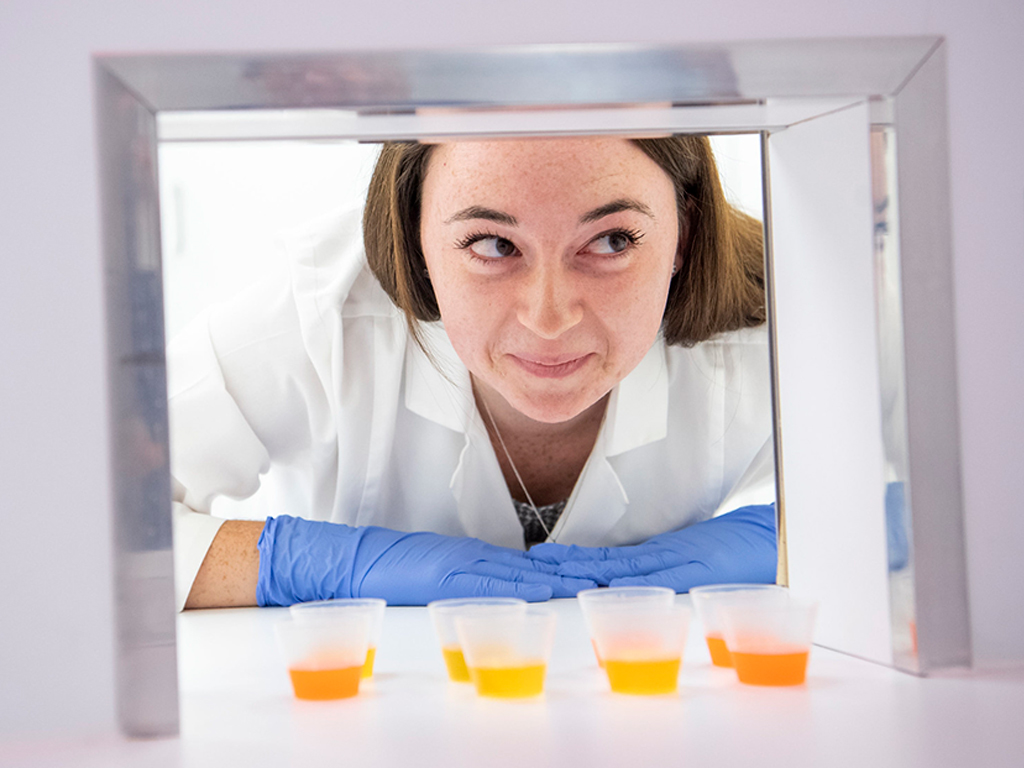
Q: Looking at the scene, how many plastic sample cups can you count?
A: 8